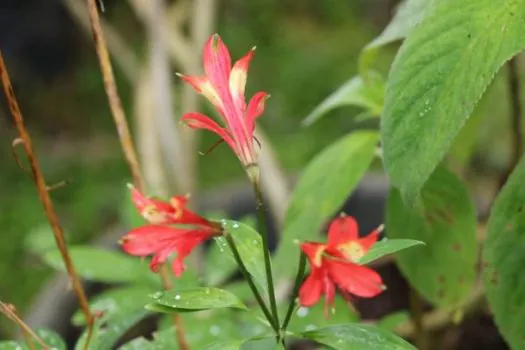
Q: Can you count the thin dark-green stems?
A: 3